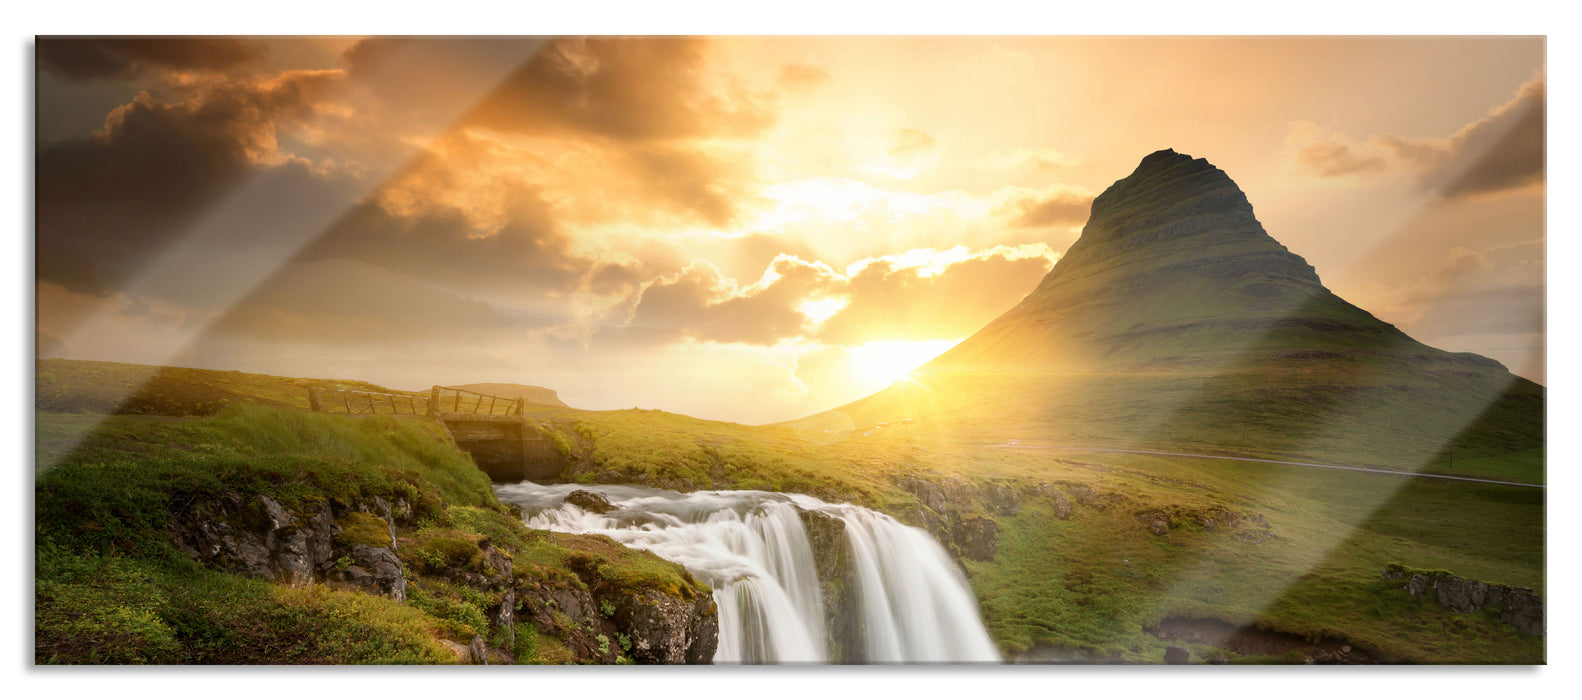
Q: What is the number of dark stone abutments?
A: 1